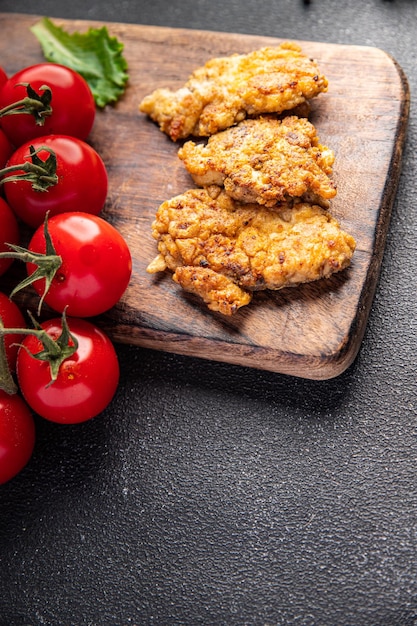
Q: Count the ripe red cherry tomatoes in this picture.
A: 9